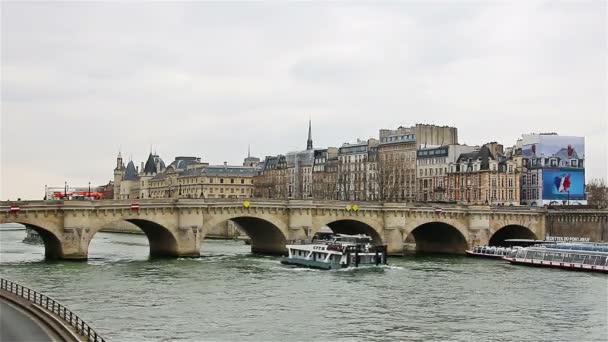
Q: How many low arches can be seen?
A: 6